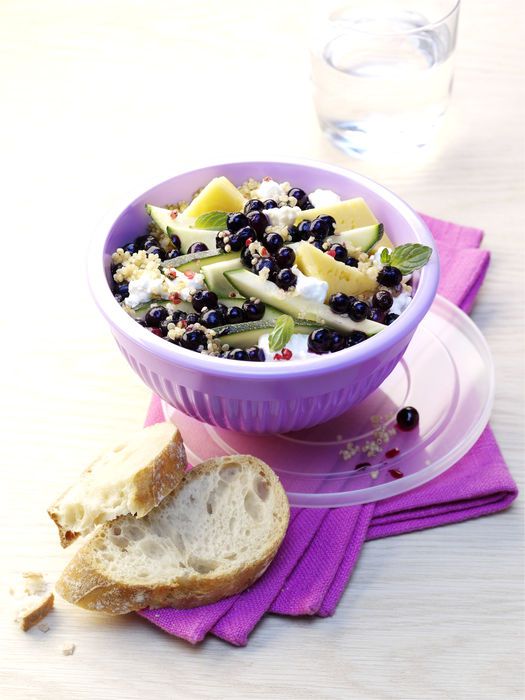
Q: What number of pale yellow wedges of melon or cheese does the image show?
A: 3